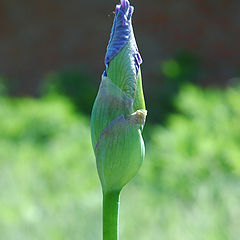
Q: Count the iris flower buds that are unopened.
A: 1